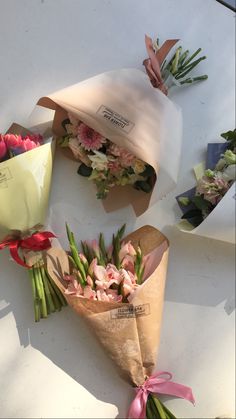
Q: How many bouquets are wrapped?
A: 4